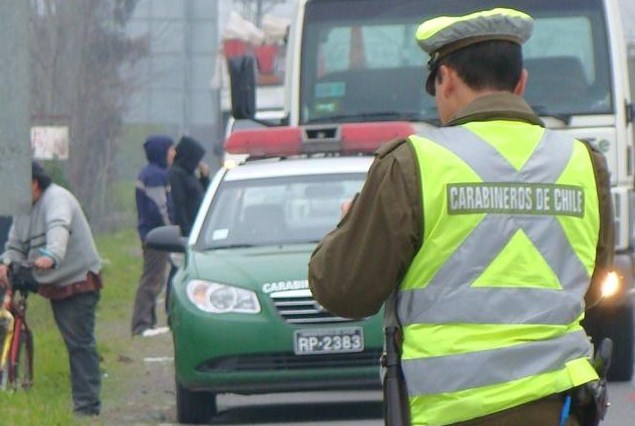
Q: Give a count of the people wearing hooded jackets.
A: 2